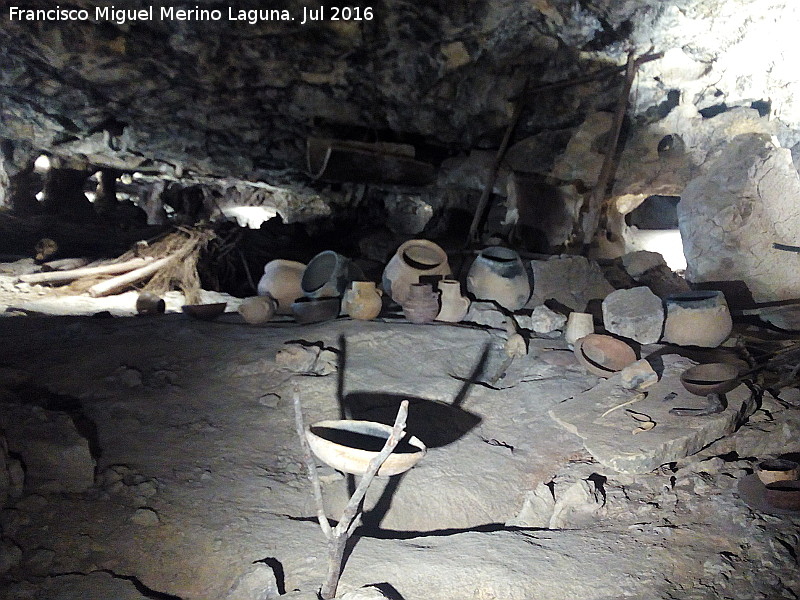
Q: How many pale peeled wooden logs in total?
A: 2